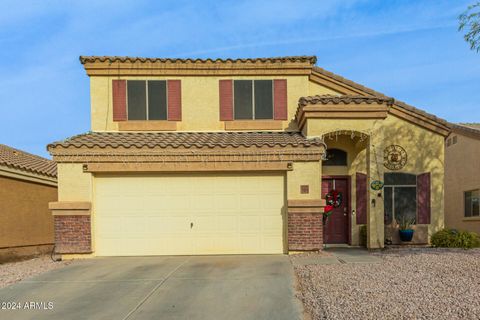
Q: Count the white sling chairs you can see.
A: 0